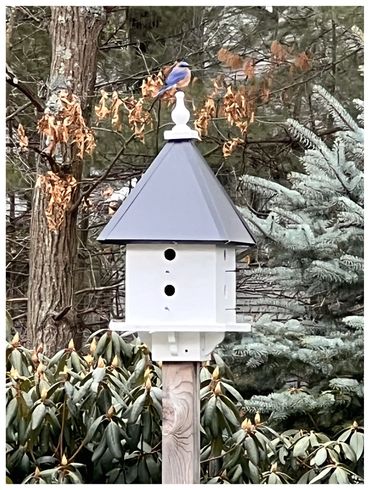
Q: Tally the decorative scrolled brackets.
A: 3